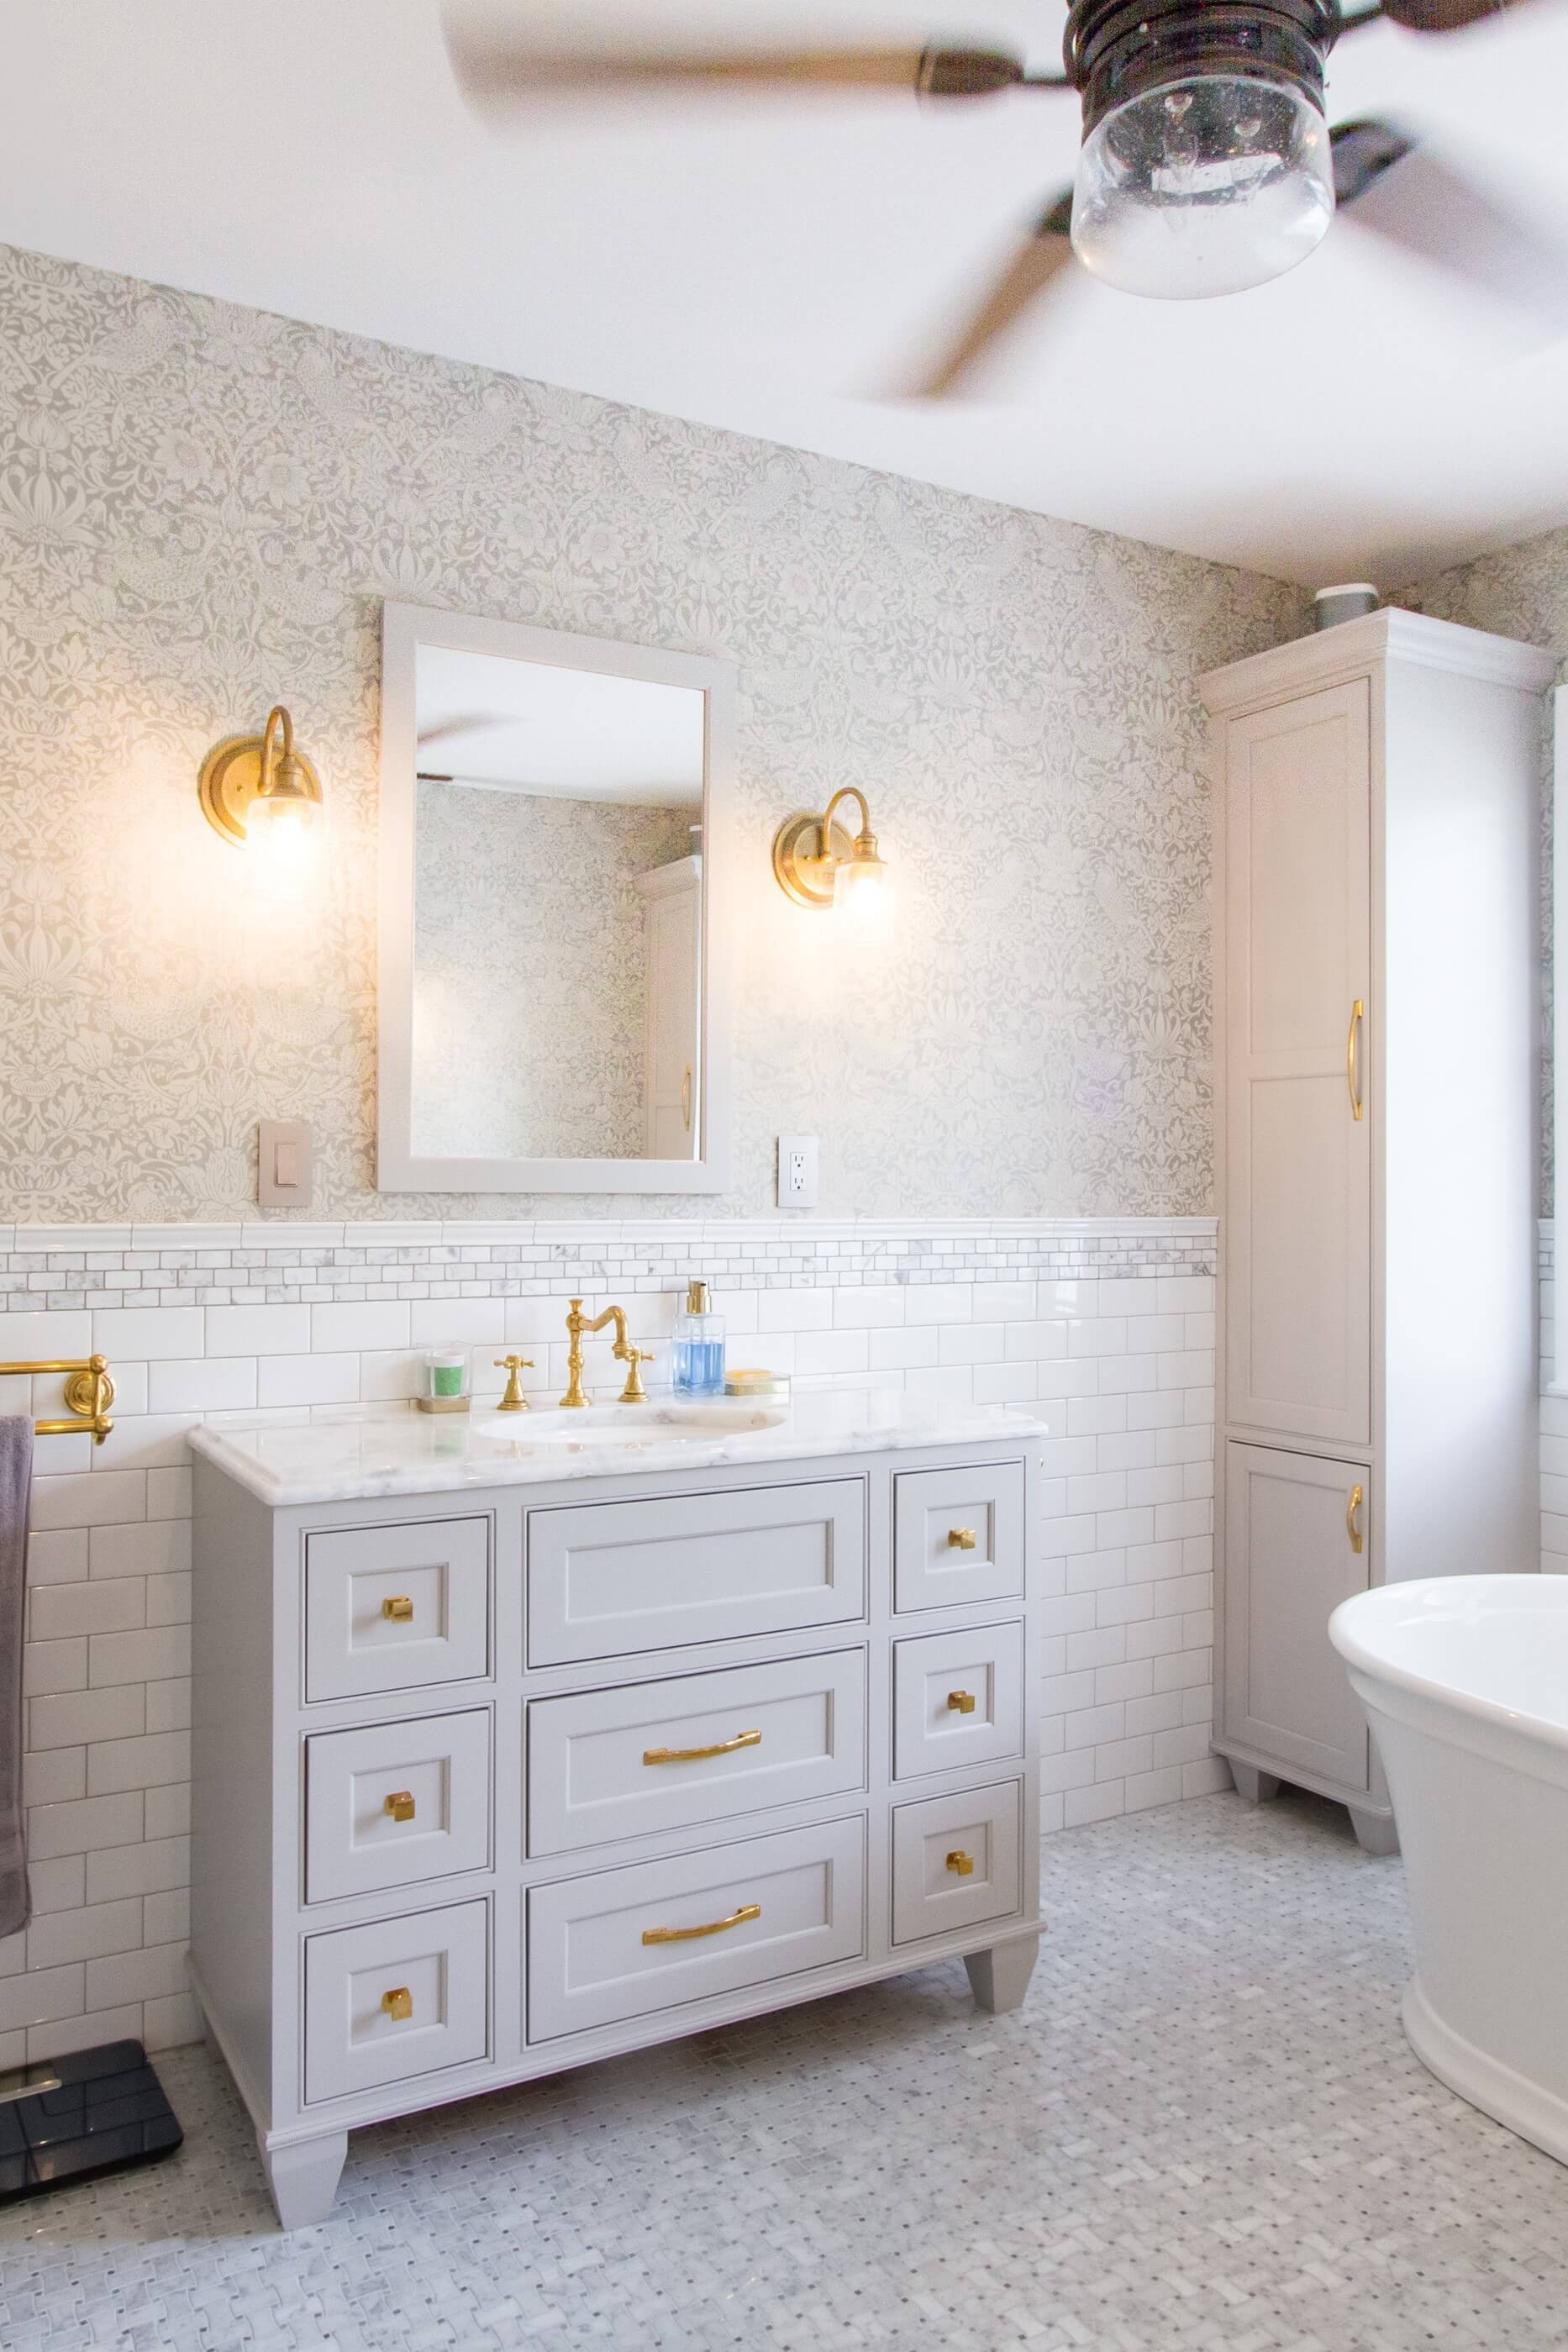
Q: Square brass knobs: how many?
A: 6